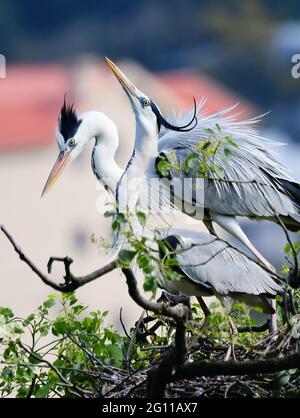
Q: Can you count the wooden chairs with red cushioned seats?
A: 0